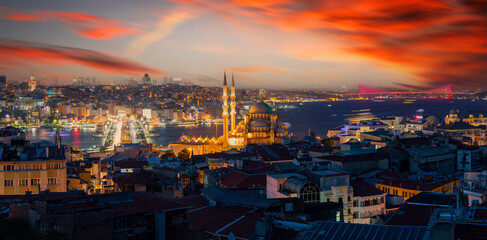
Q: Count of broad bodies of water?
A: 1